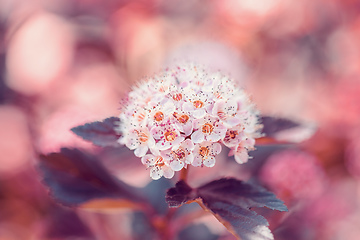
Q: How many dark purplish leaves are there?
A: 4